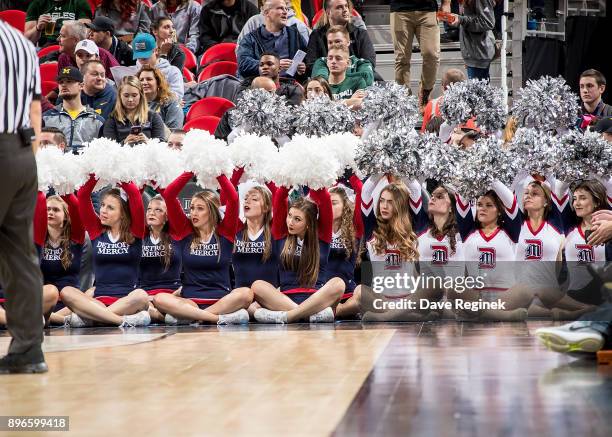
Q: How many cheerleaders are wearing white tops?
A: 5